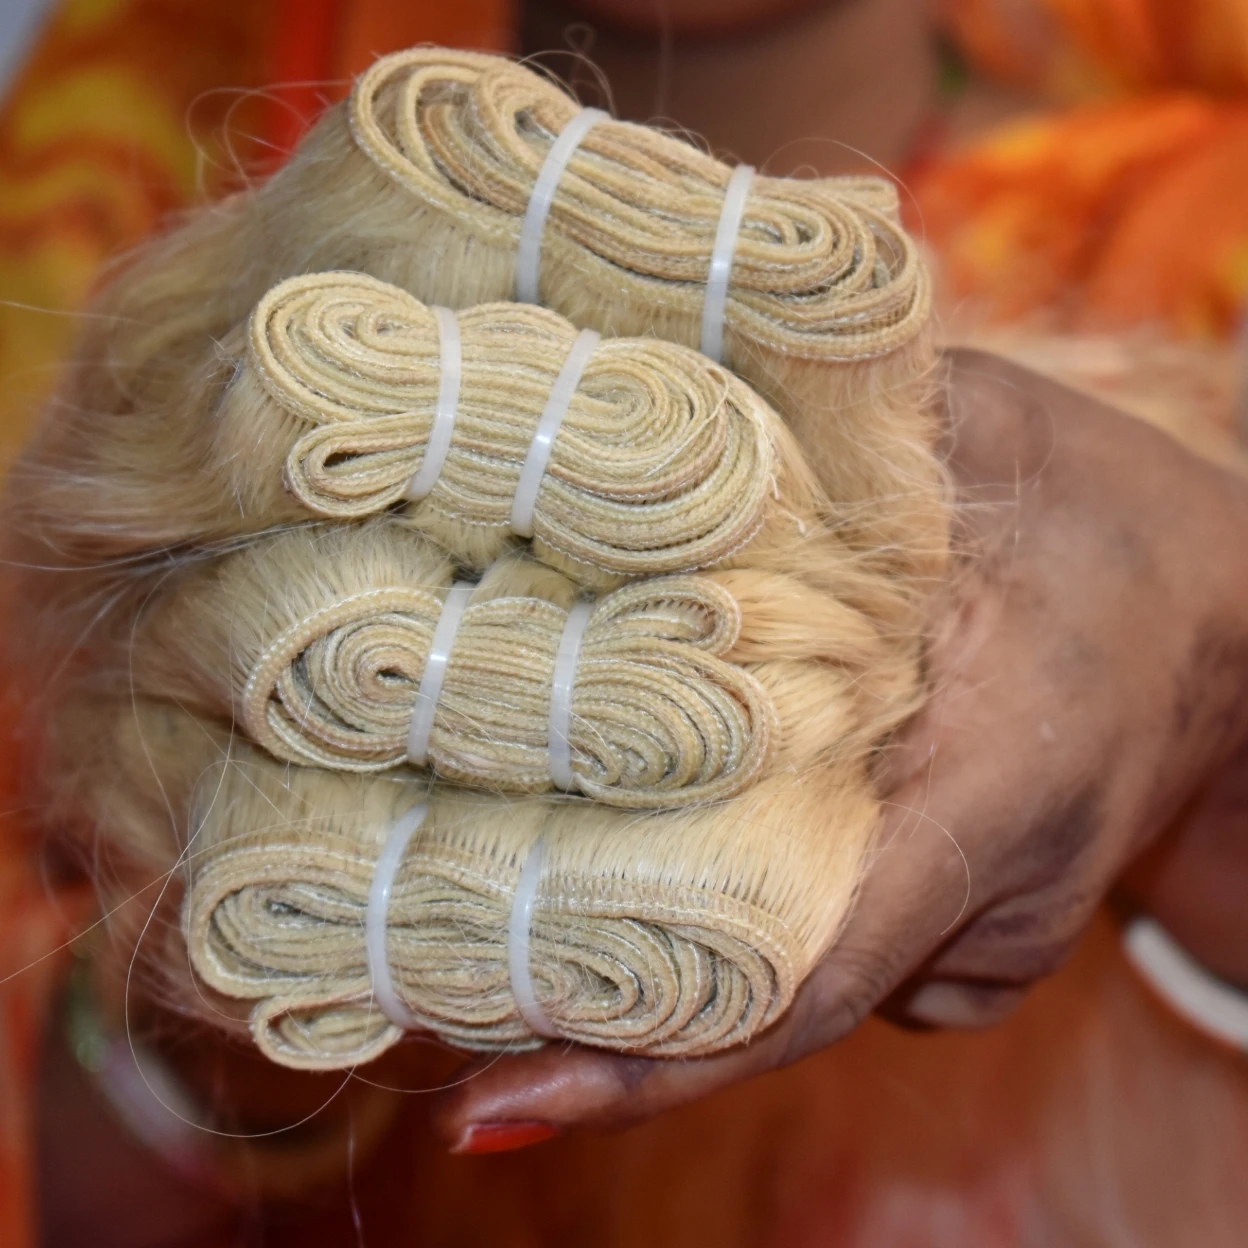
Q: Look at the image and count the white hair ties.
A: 8